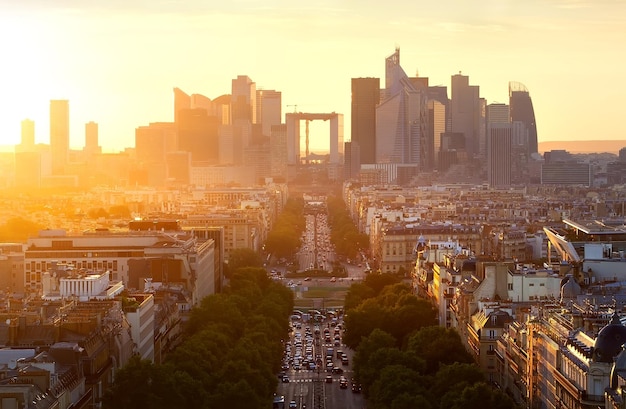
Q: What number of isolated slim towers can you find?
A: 3